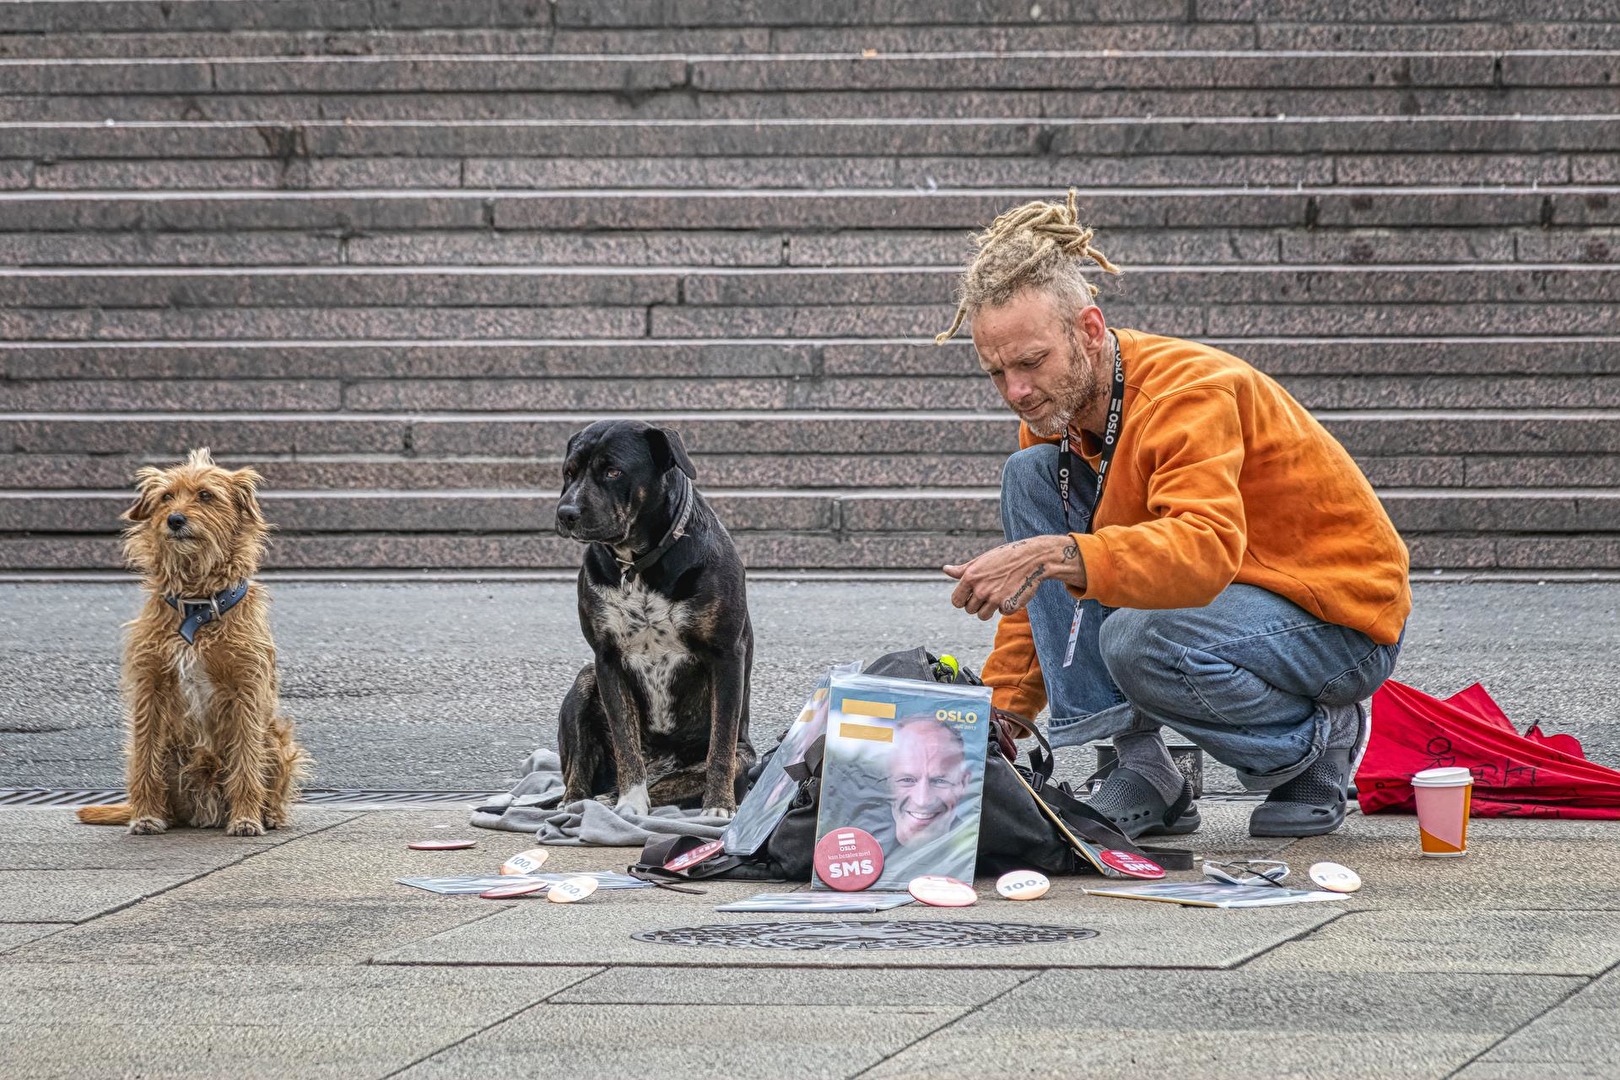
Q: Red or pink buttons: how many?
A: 6